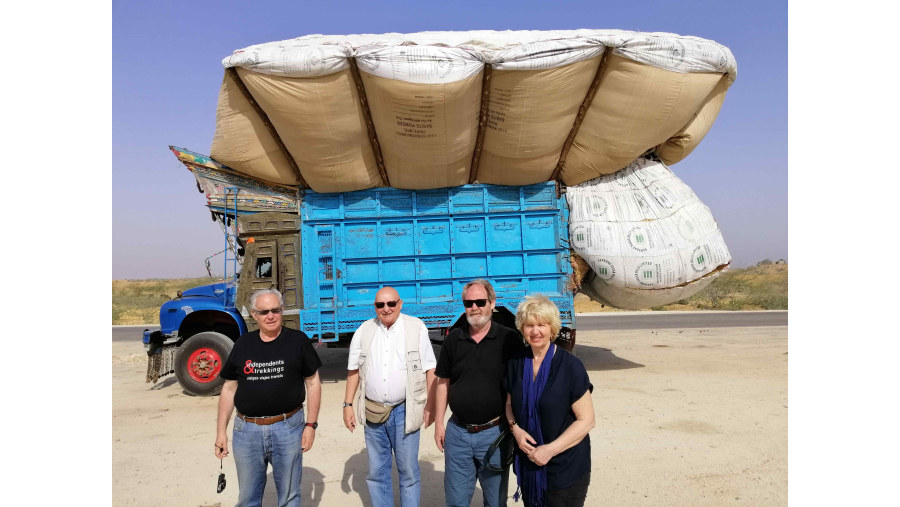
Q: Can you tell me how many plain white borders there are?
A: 2